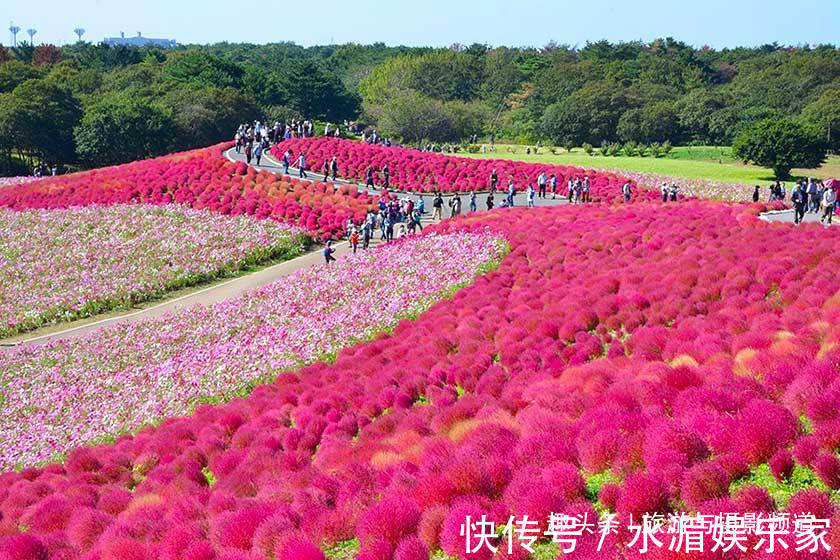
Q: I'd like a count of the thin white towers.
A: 3